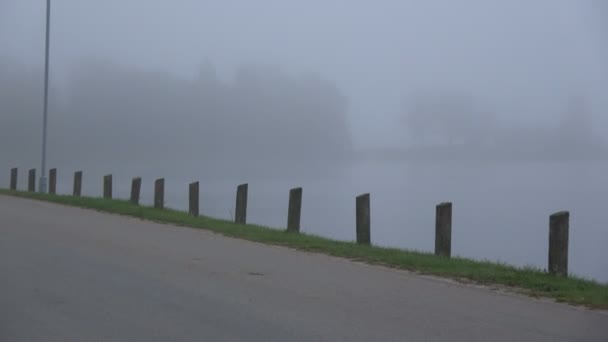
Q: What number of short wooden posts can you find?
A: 13